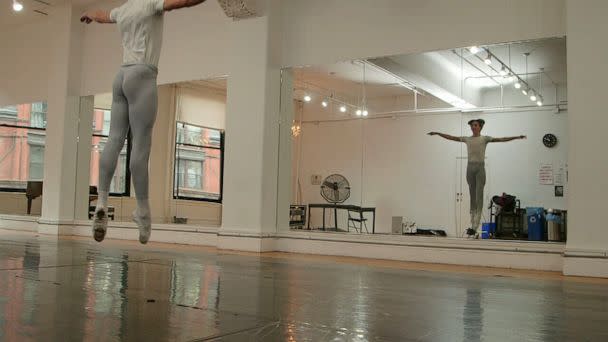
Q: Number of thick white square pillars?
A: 3